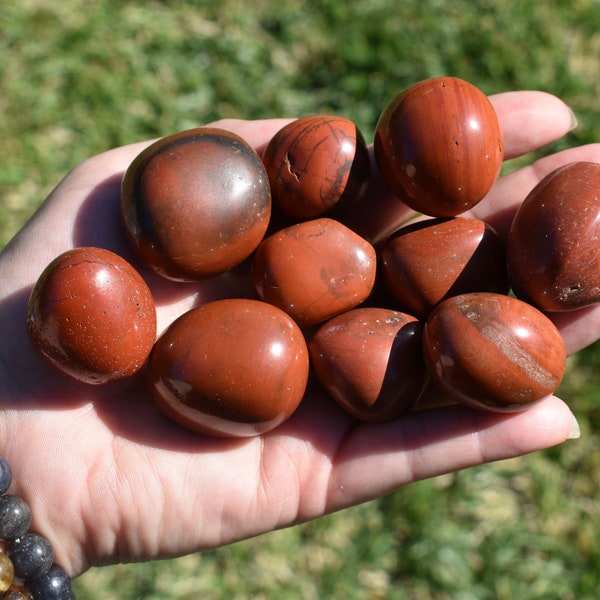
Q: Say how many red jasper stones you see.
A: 10